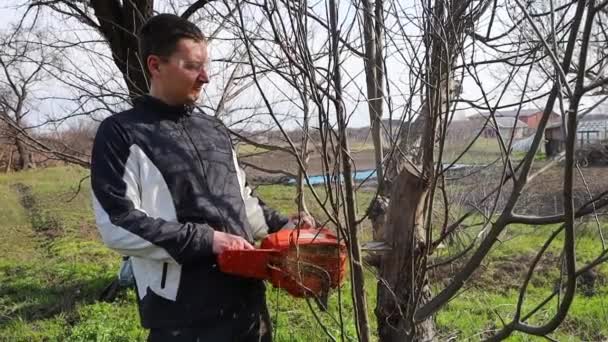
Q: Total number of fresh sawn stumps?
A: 1